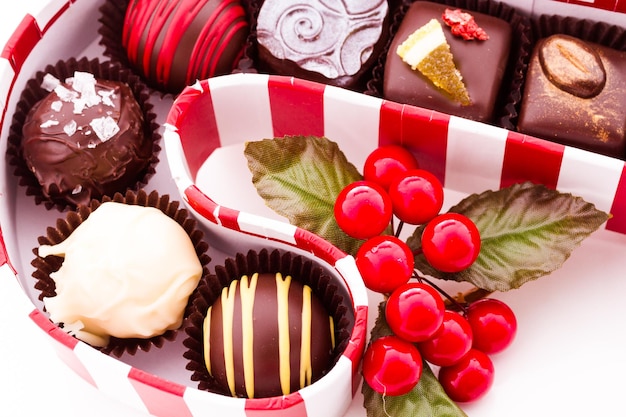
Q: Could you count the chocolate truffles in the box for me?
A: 7